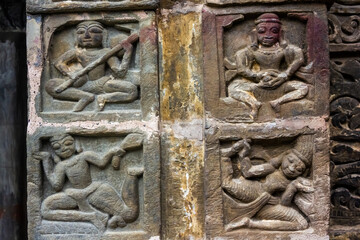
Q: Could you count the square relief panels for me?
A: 4